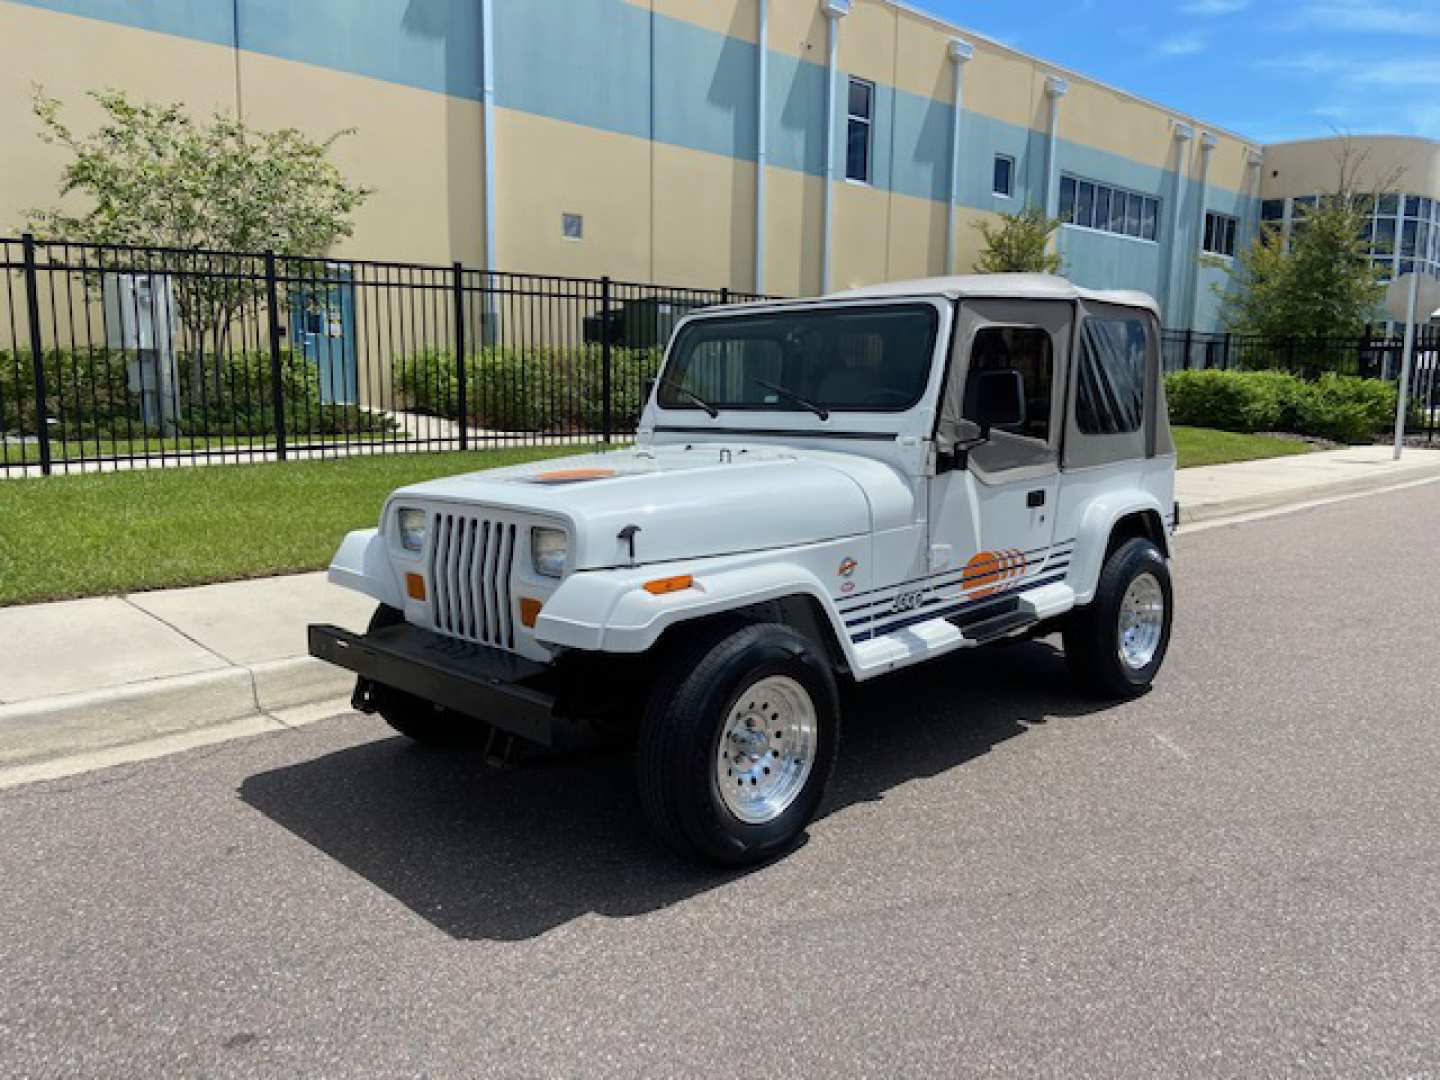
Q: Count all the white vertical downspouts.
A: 8